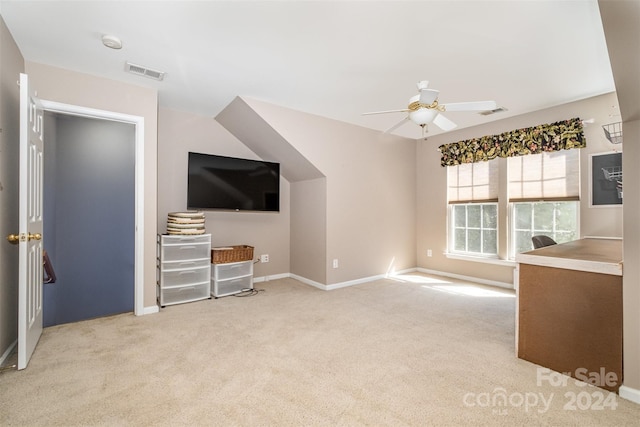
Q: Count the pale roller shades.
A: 2